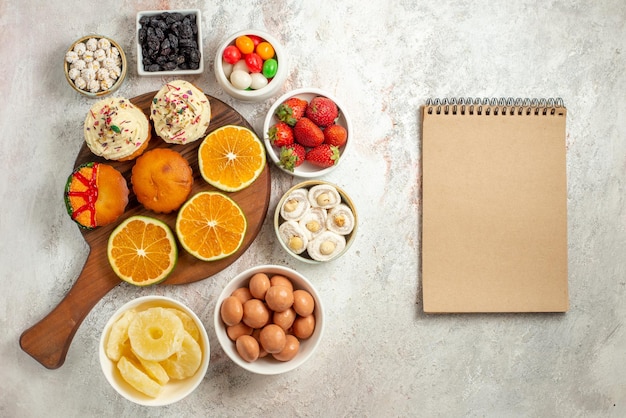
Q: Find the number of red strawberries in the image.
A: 7